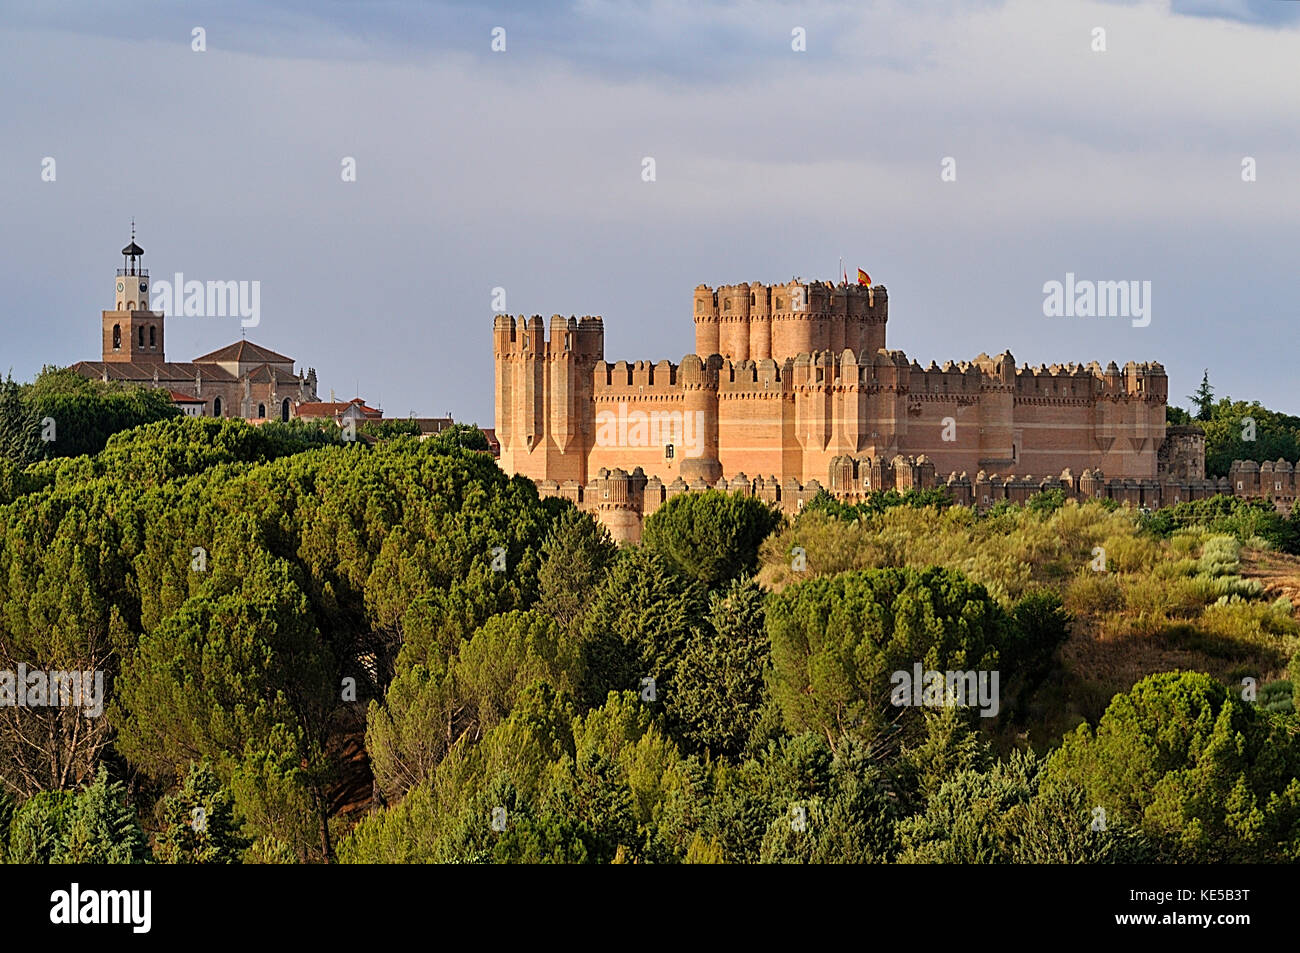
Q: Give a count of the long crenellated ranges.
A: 2